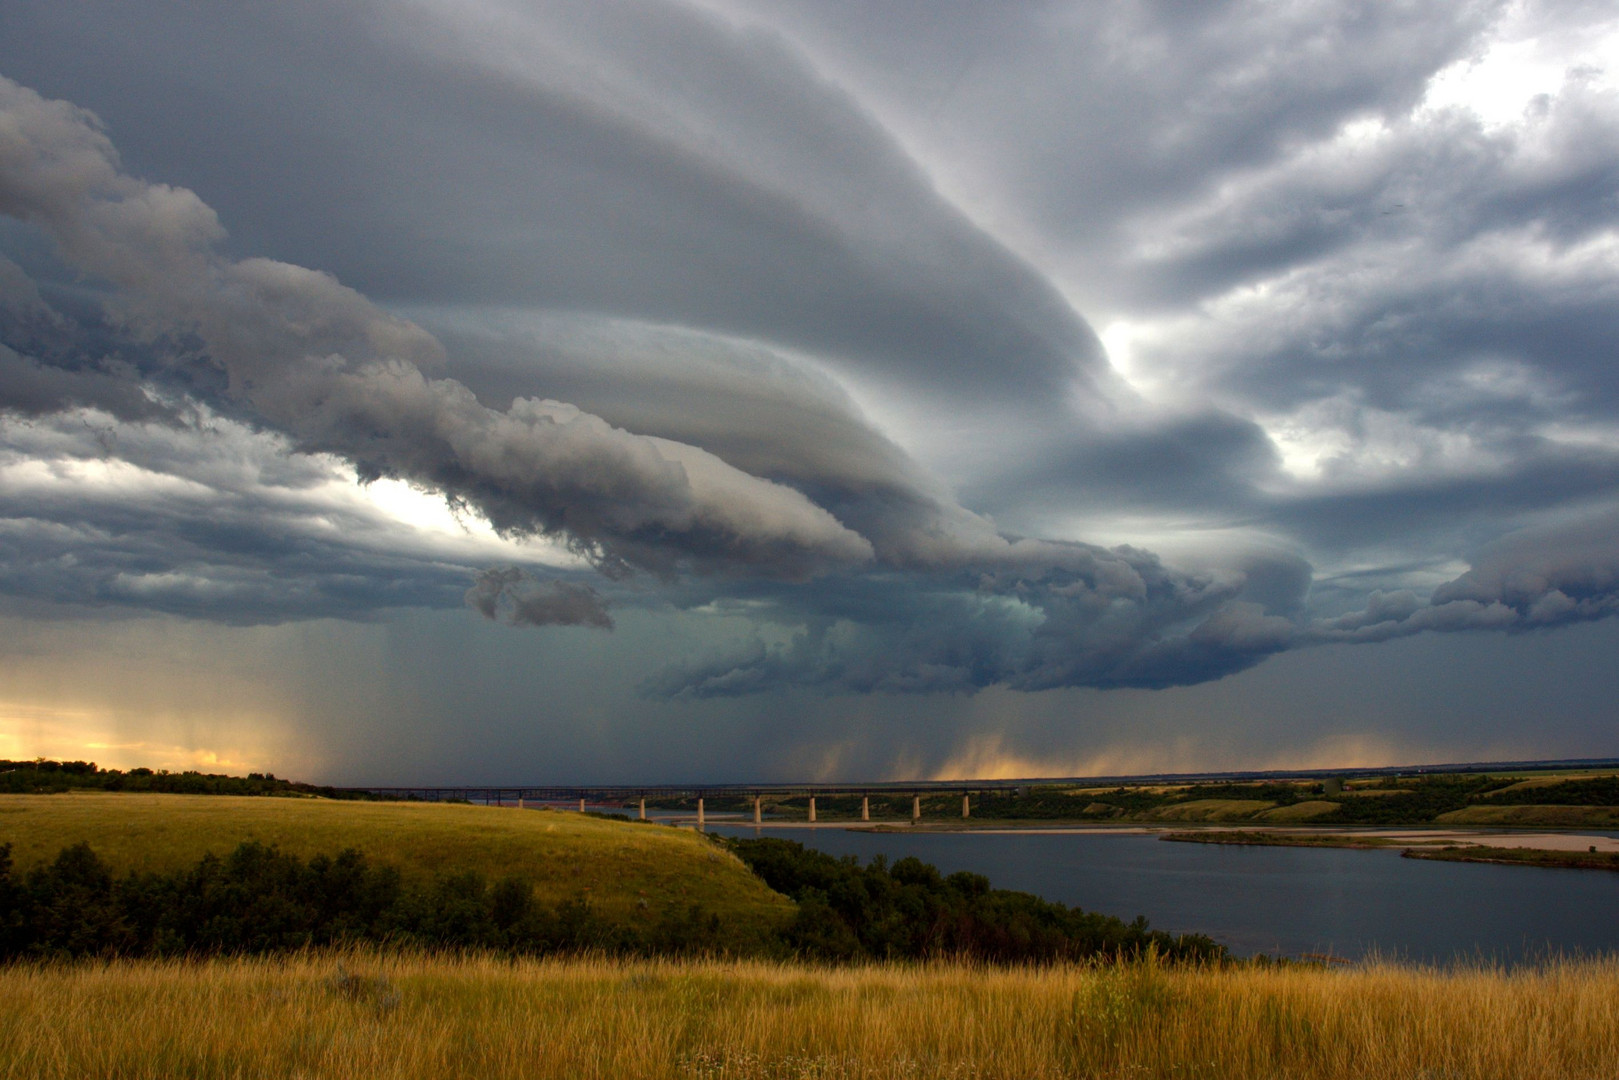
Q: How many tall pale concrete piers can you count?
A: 9